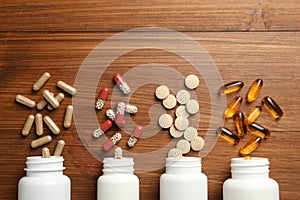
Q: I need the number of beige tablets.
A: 13